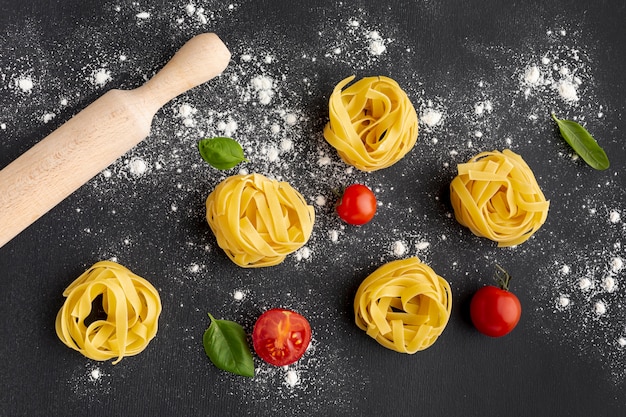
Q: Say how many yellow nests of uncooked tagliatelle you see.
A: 5